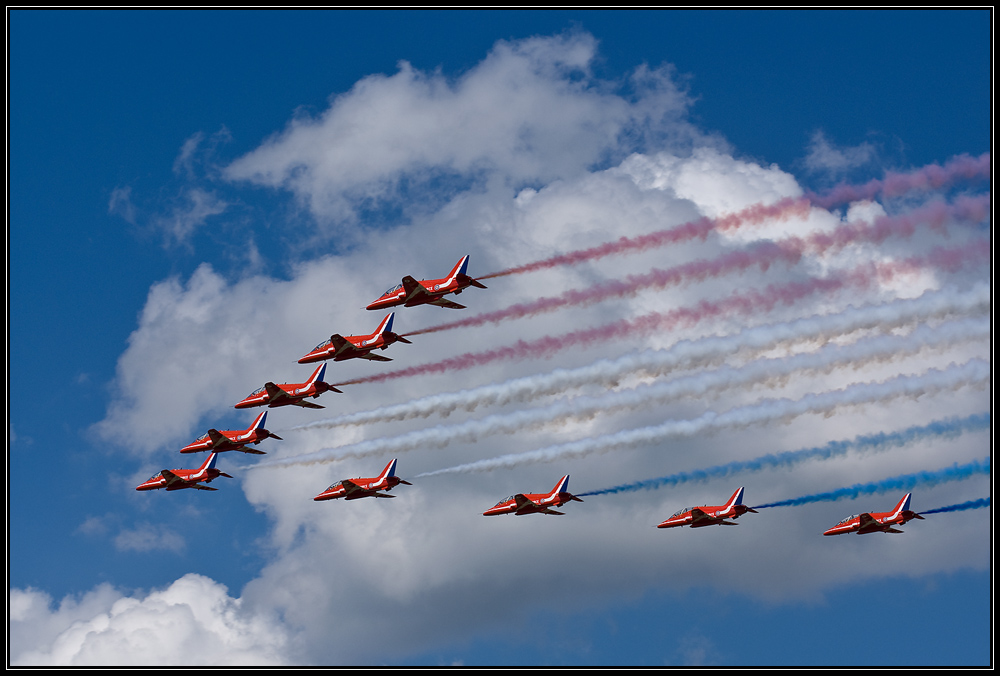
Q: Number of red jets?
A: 9